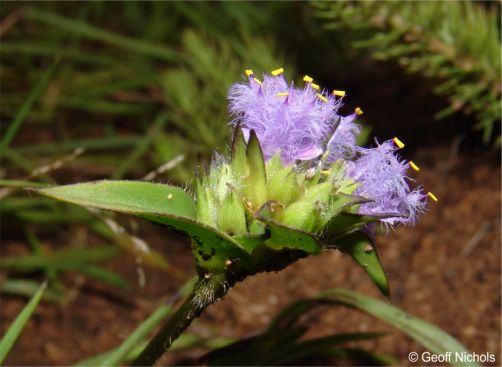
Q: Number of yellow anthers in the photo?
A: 12